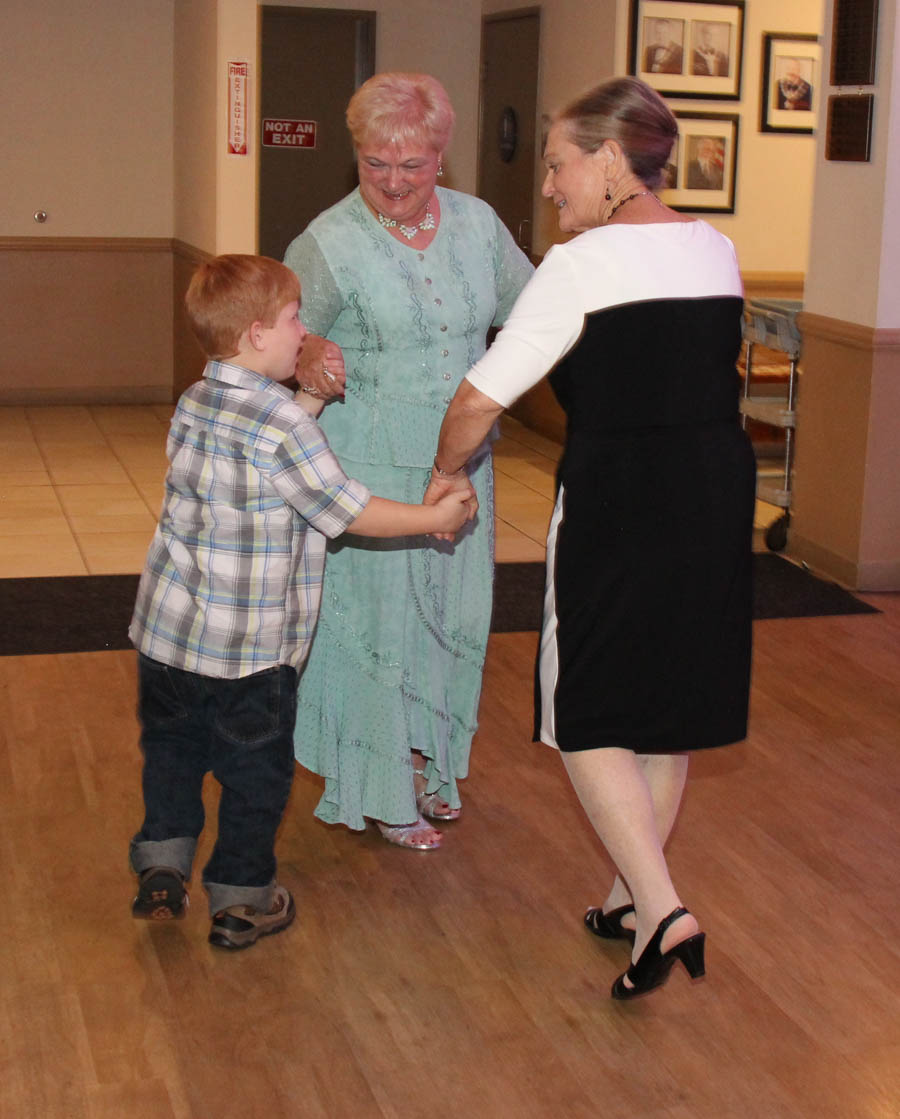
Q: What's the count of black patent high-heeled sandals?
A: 2